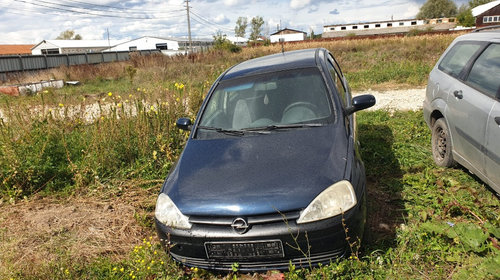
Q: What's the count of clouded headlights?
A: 2